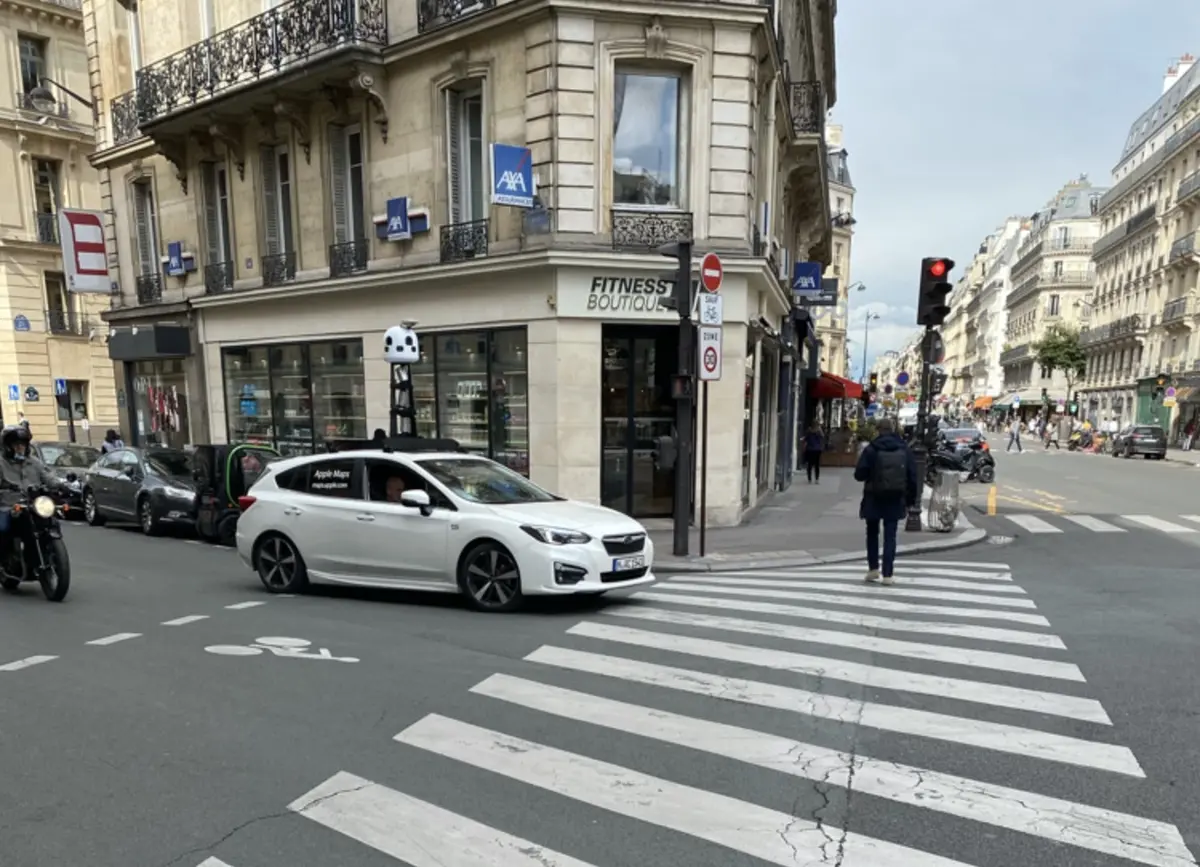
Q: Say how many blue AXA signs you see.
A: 4